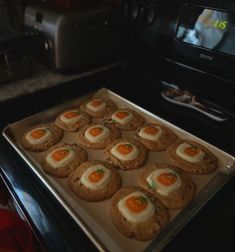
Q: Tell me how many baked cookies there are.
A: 12